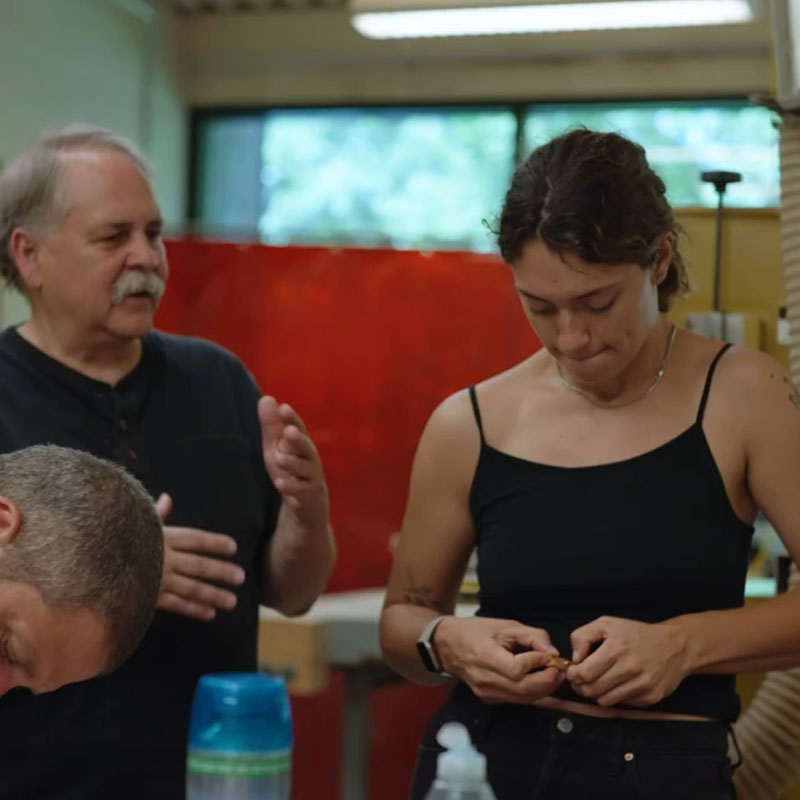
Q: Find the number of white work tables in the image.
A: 1